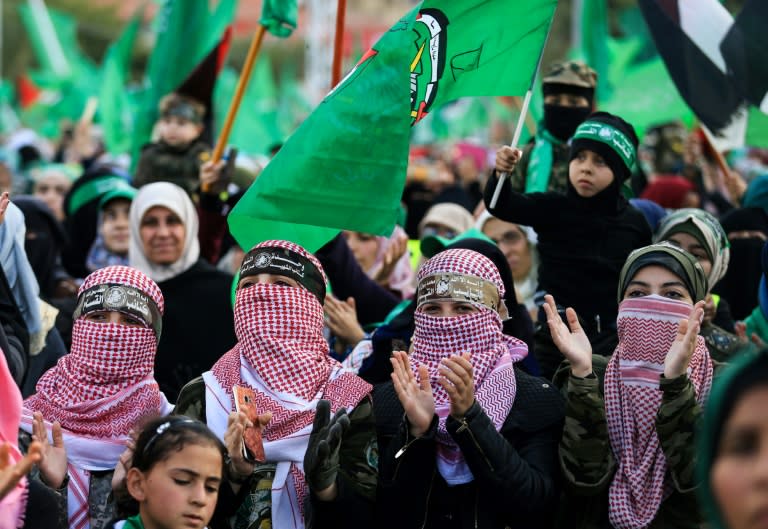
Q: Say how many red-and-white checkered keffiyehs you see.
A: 4